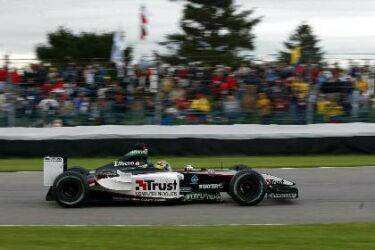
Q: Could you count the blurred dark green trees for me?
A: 3